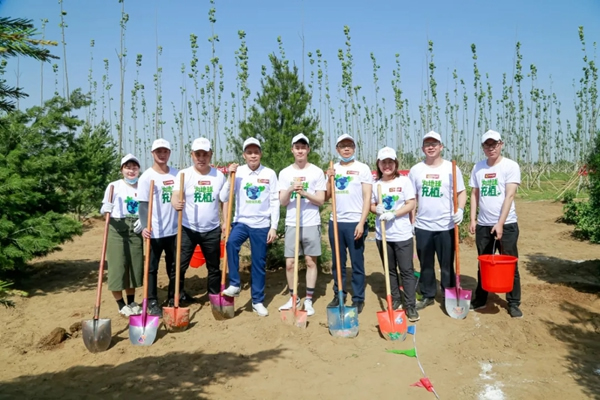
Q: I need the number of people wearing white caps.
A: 9